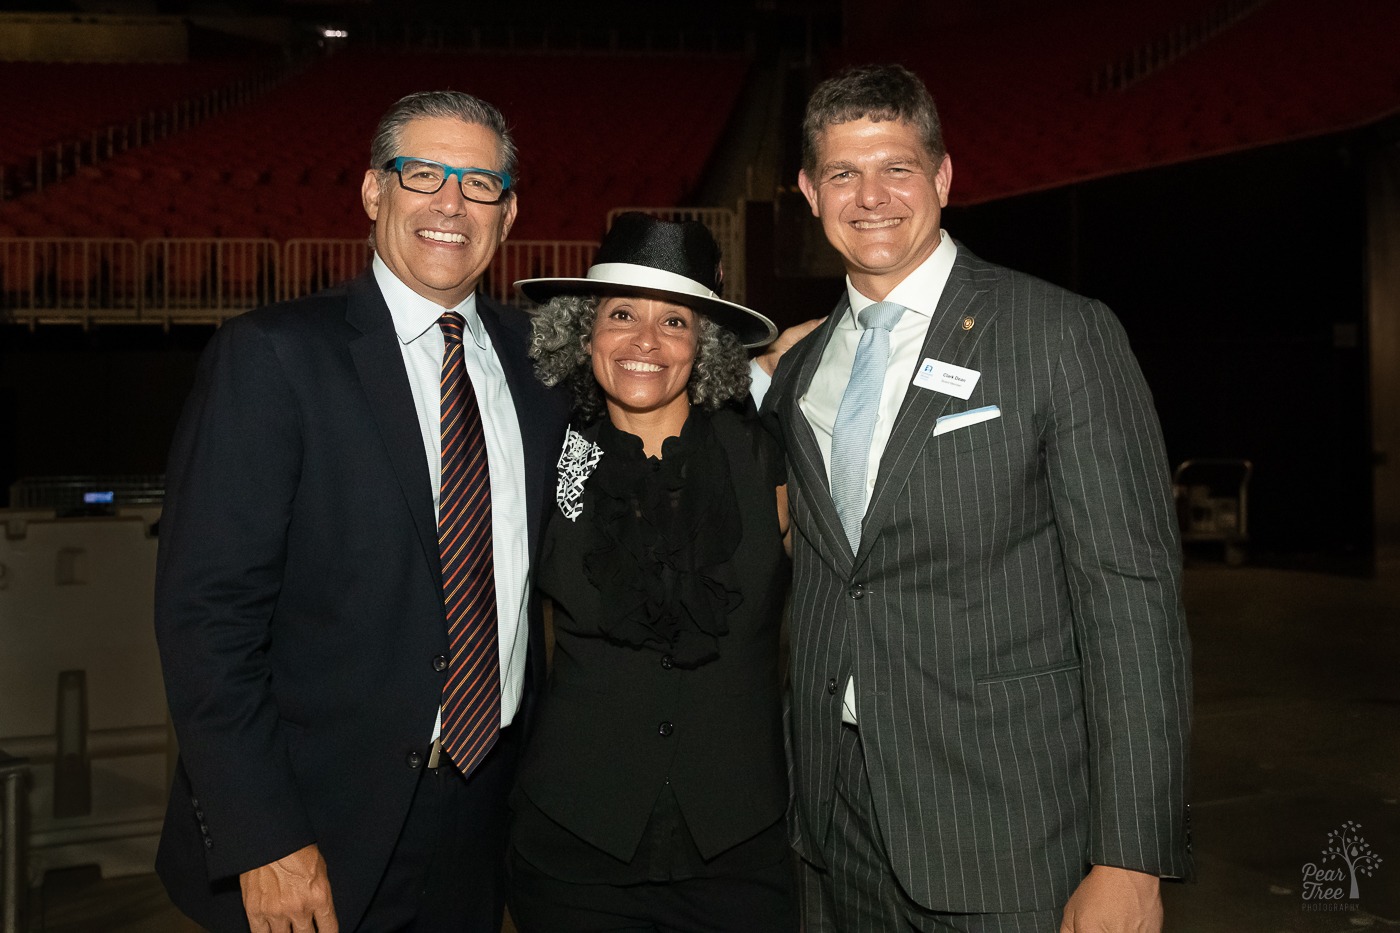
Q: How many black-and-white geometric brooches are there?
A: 1